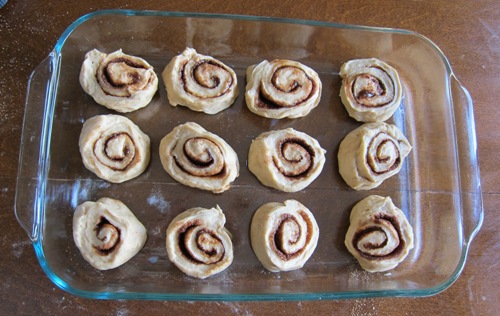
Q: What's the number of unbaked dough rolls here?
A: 12